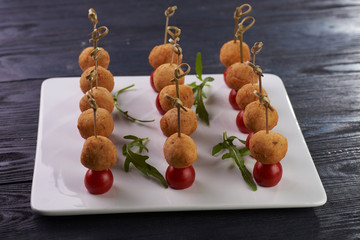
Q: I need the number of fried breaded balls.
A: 15